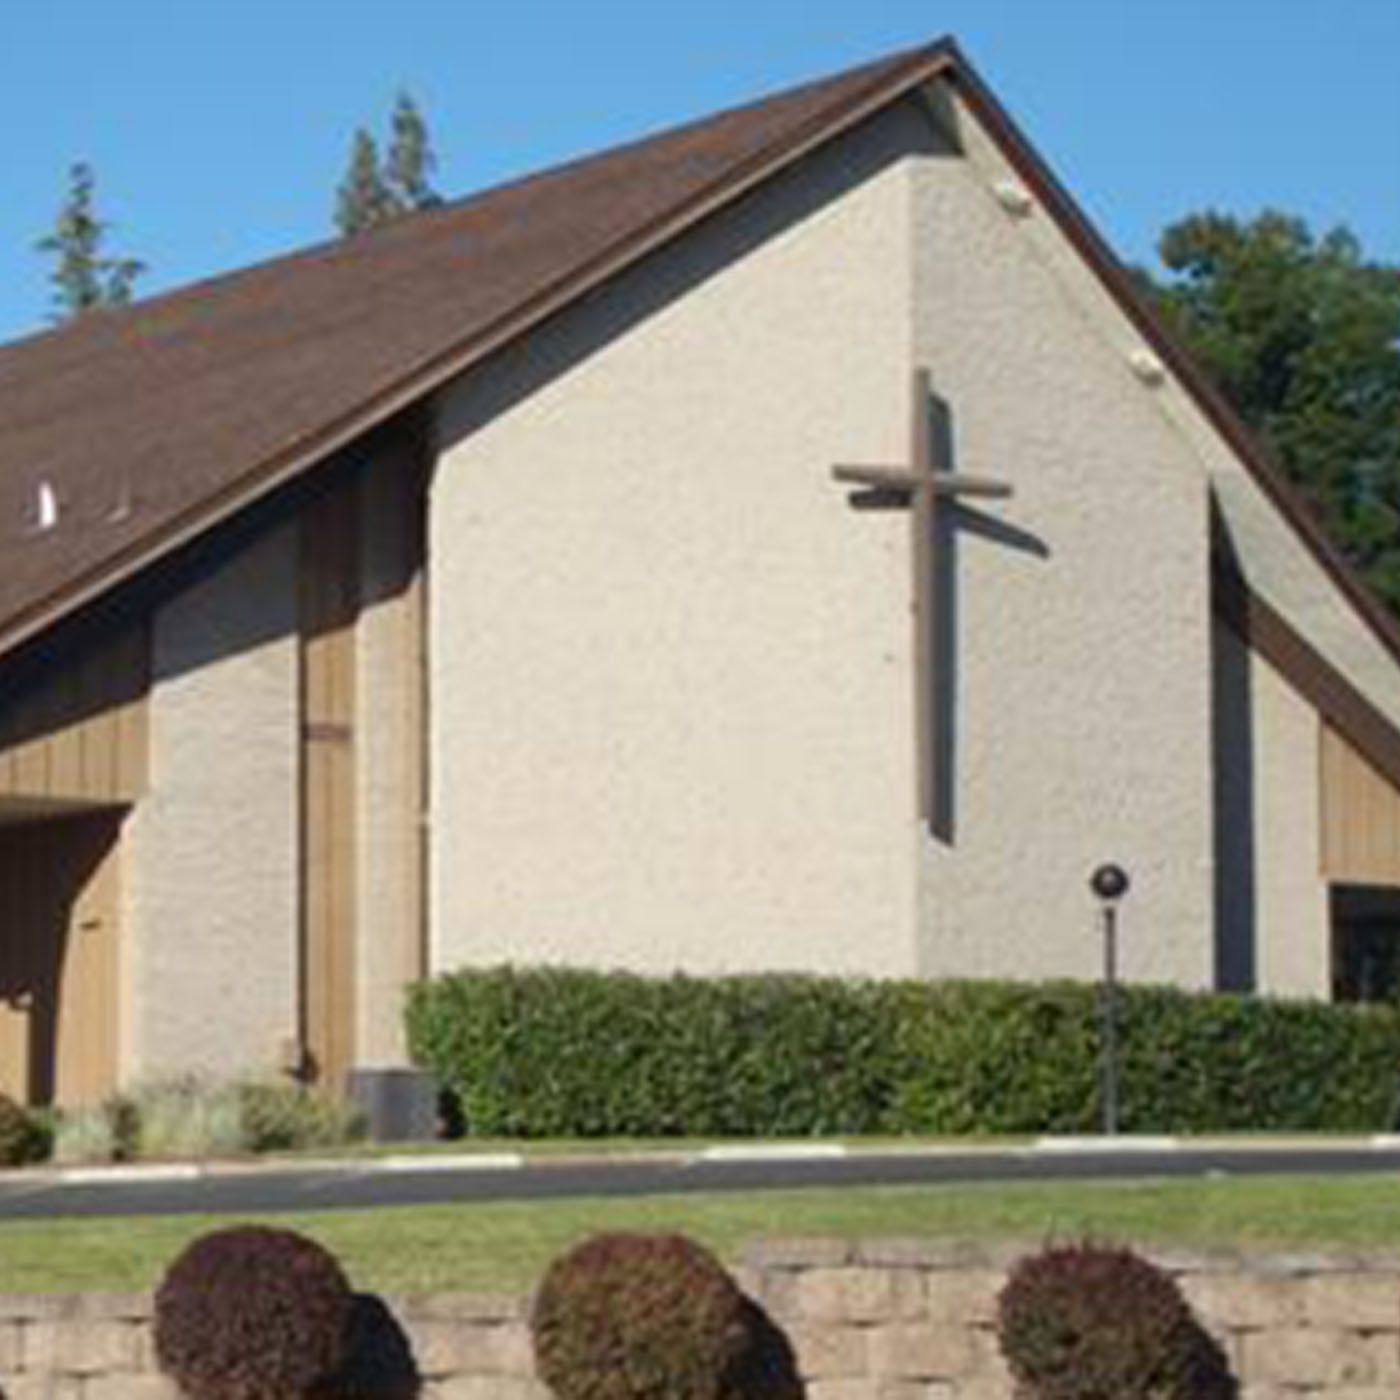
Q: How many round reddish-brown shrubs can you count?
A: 3